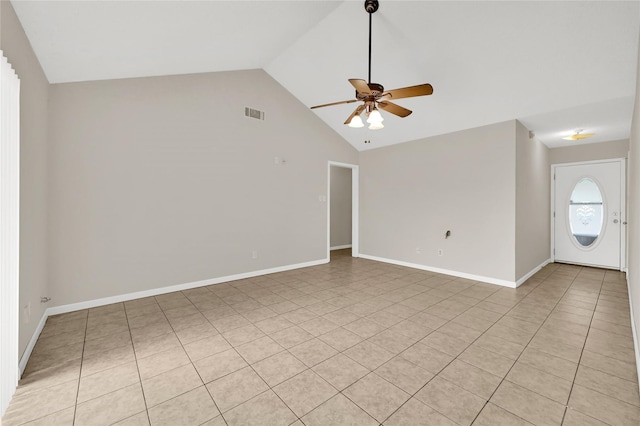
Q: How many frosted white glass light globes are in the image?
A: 3